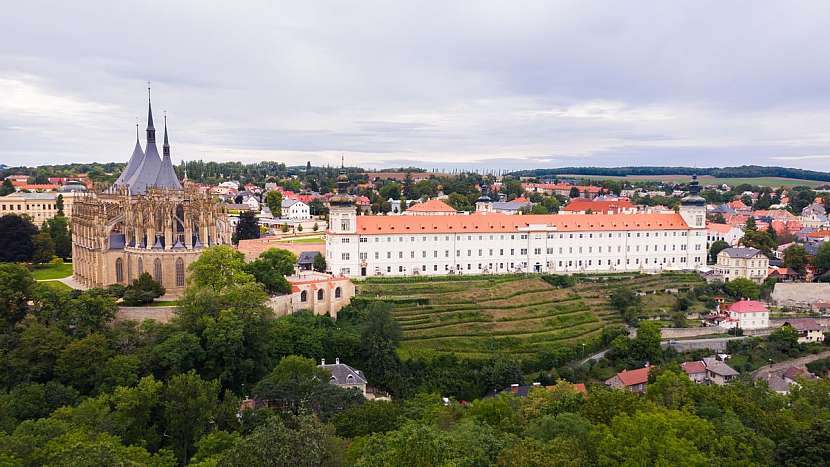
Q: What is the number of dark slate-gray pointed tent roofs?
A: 3